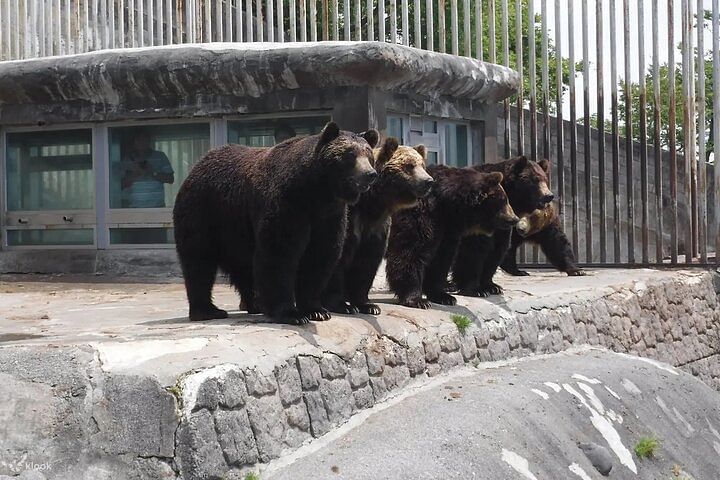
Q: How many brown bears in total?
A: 5